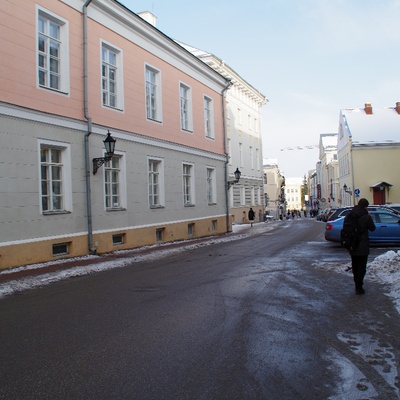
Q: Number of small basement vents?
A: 5